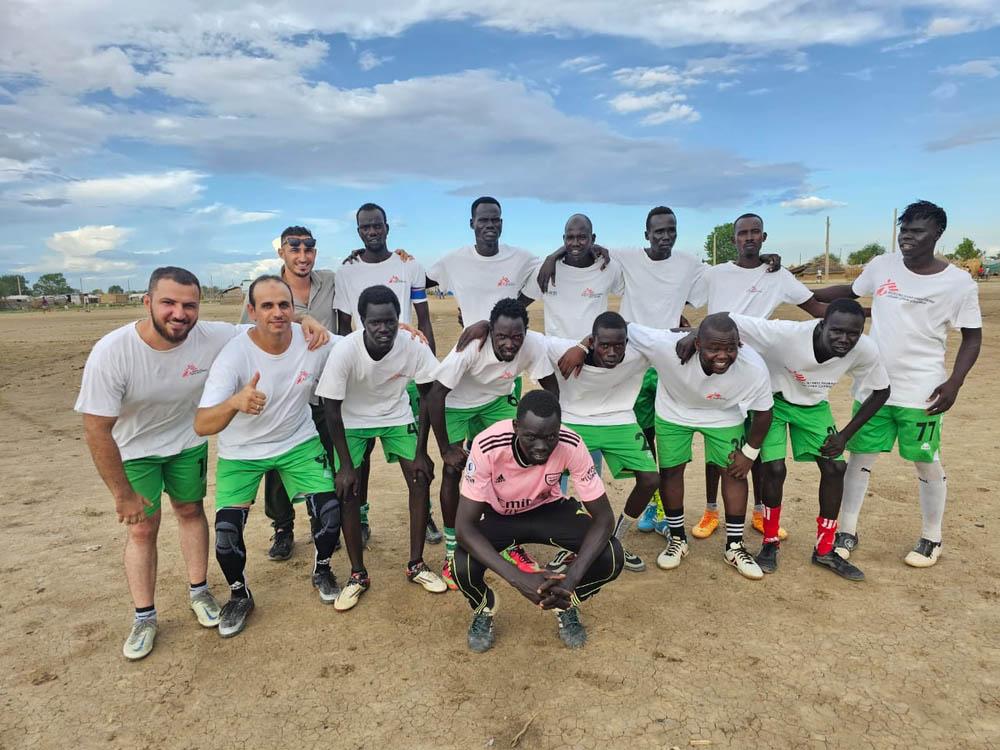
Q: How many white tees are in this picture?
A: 13